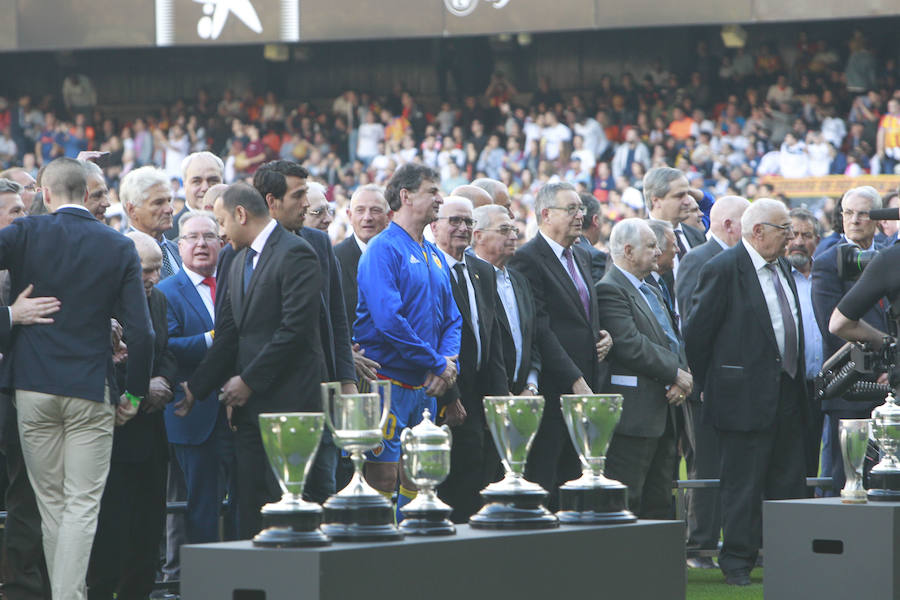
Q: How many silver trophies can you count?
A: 7